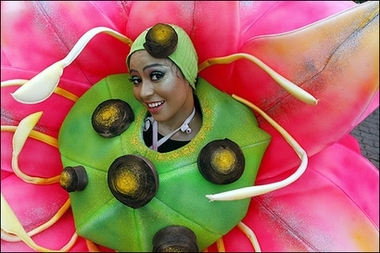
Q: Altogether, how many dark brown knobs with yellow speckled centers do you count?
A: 6